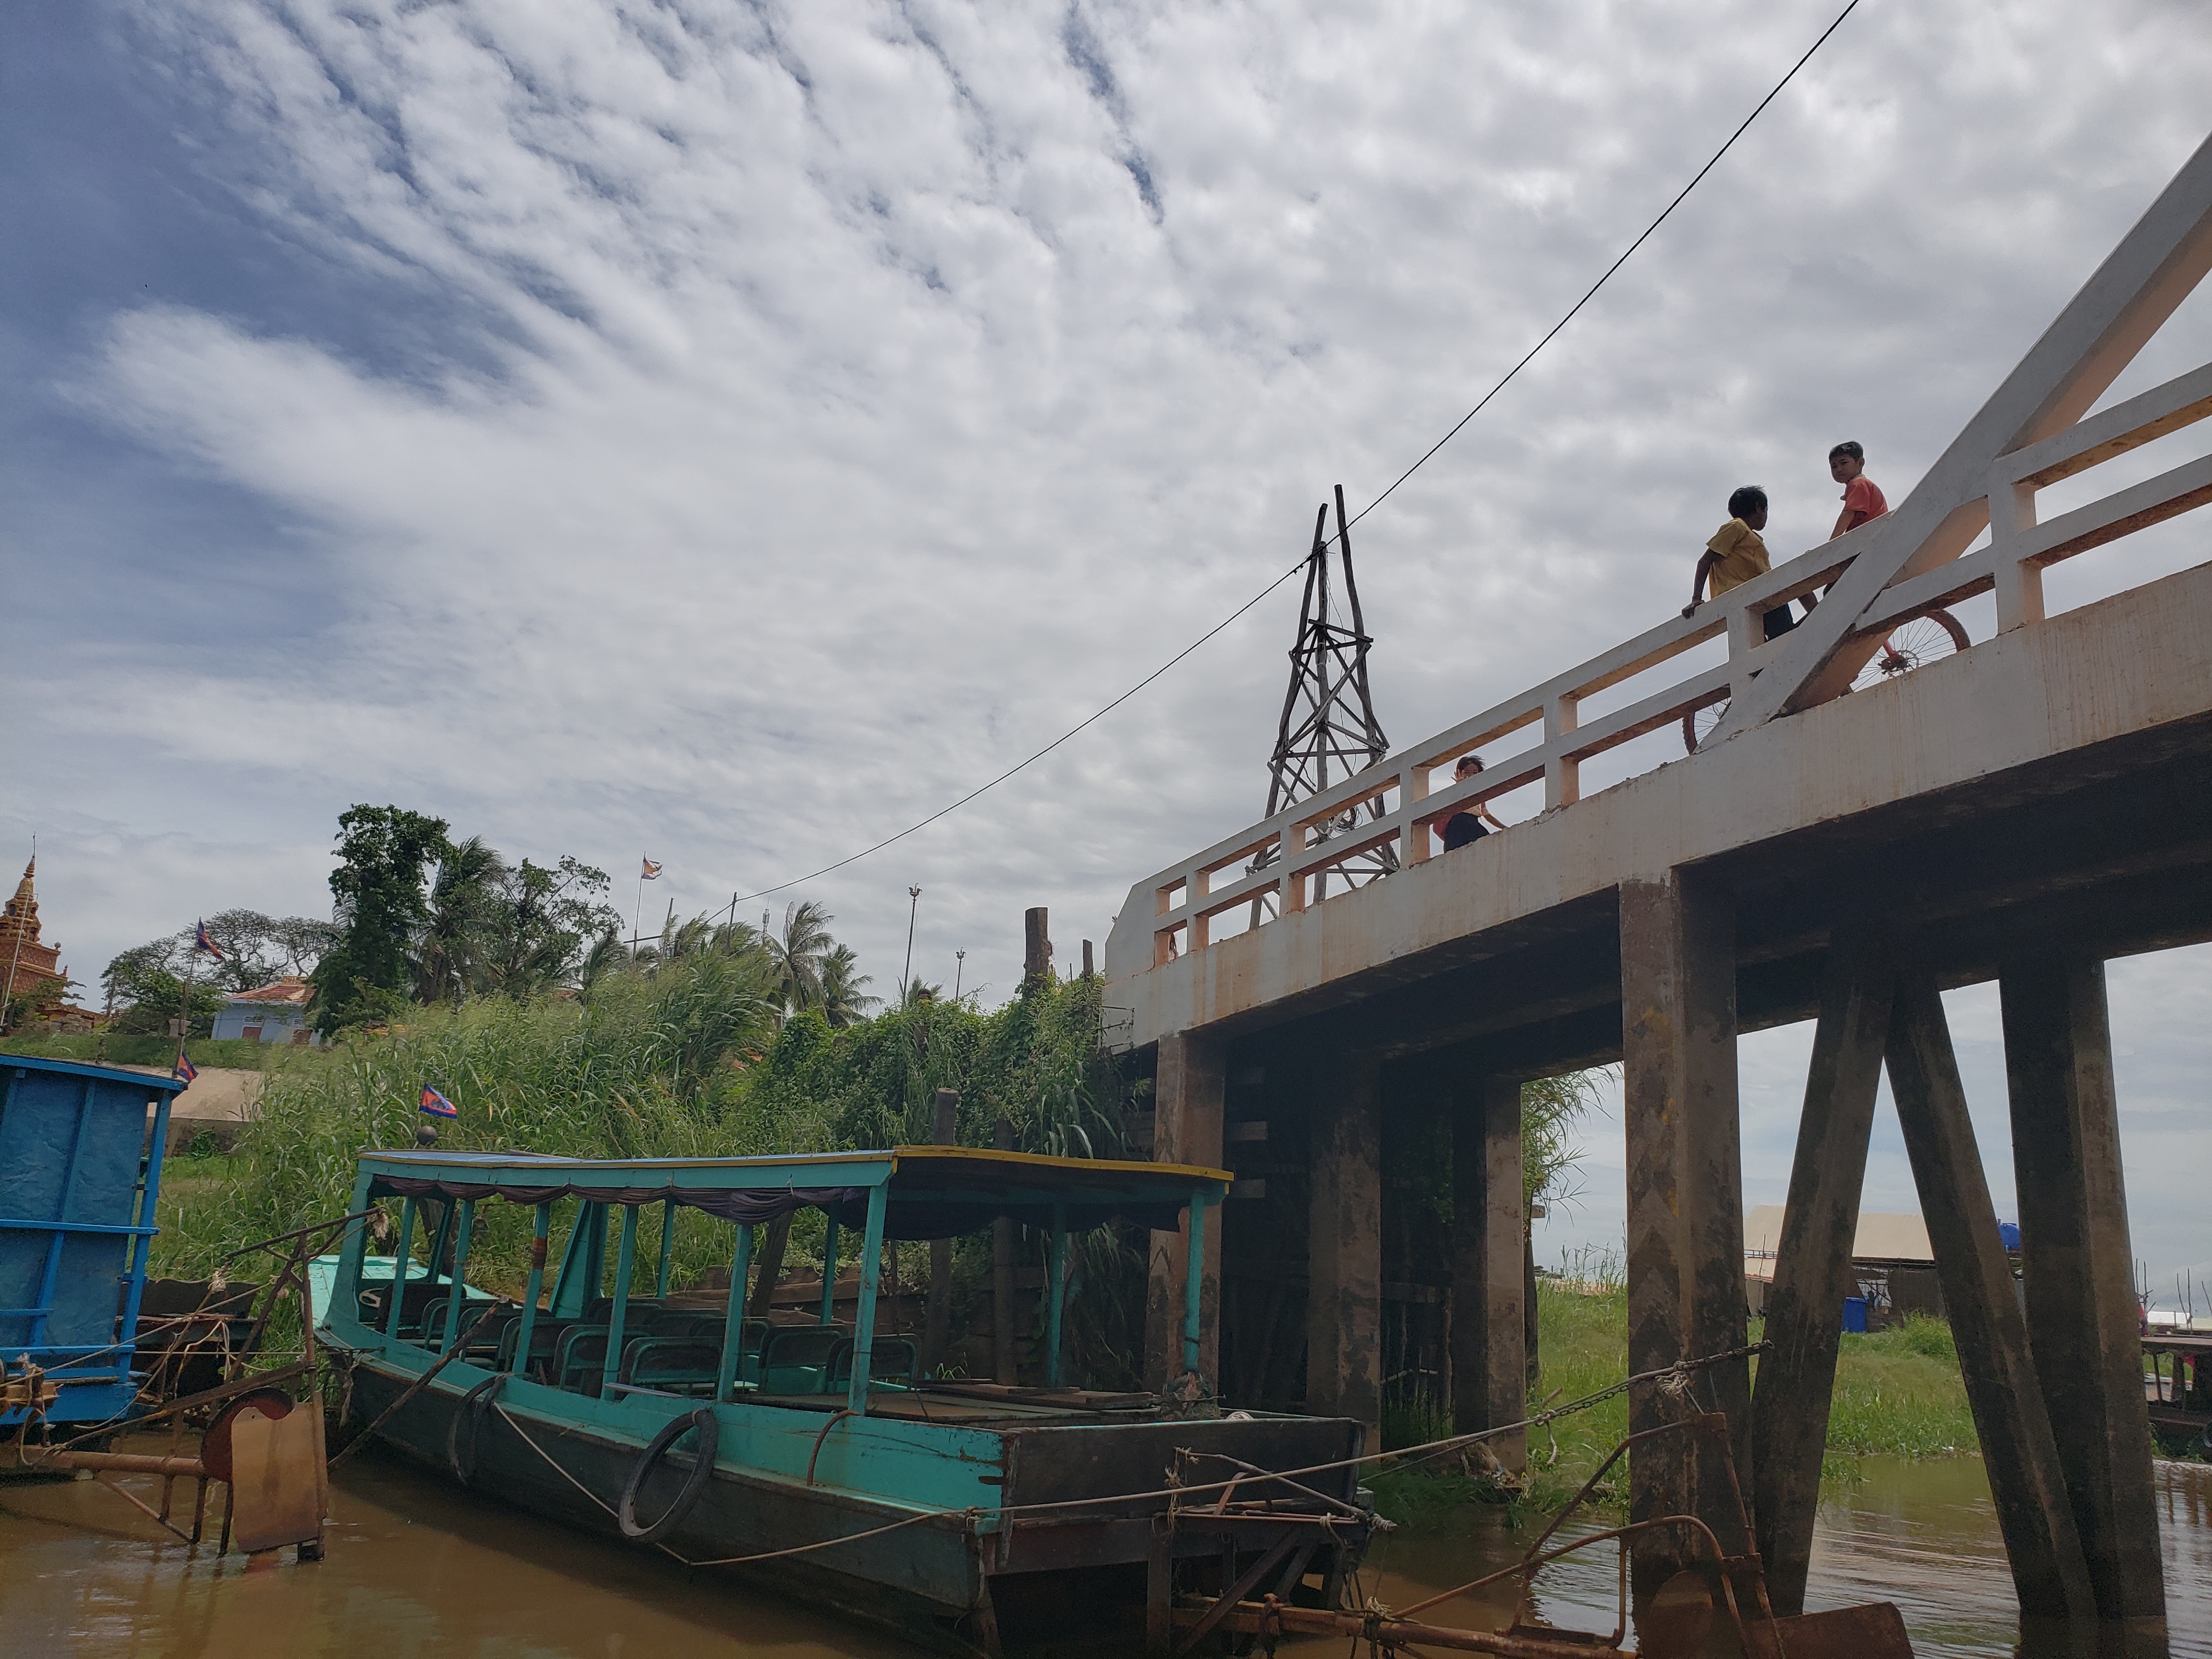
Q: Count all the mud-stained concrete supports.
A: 7